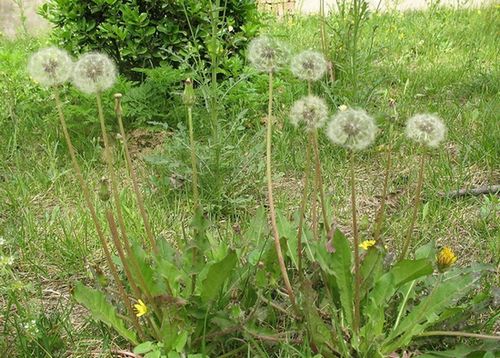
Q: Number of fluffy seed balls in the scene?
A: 7